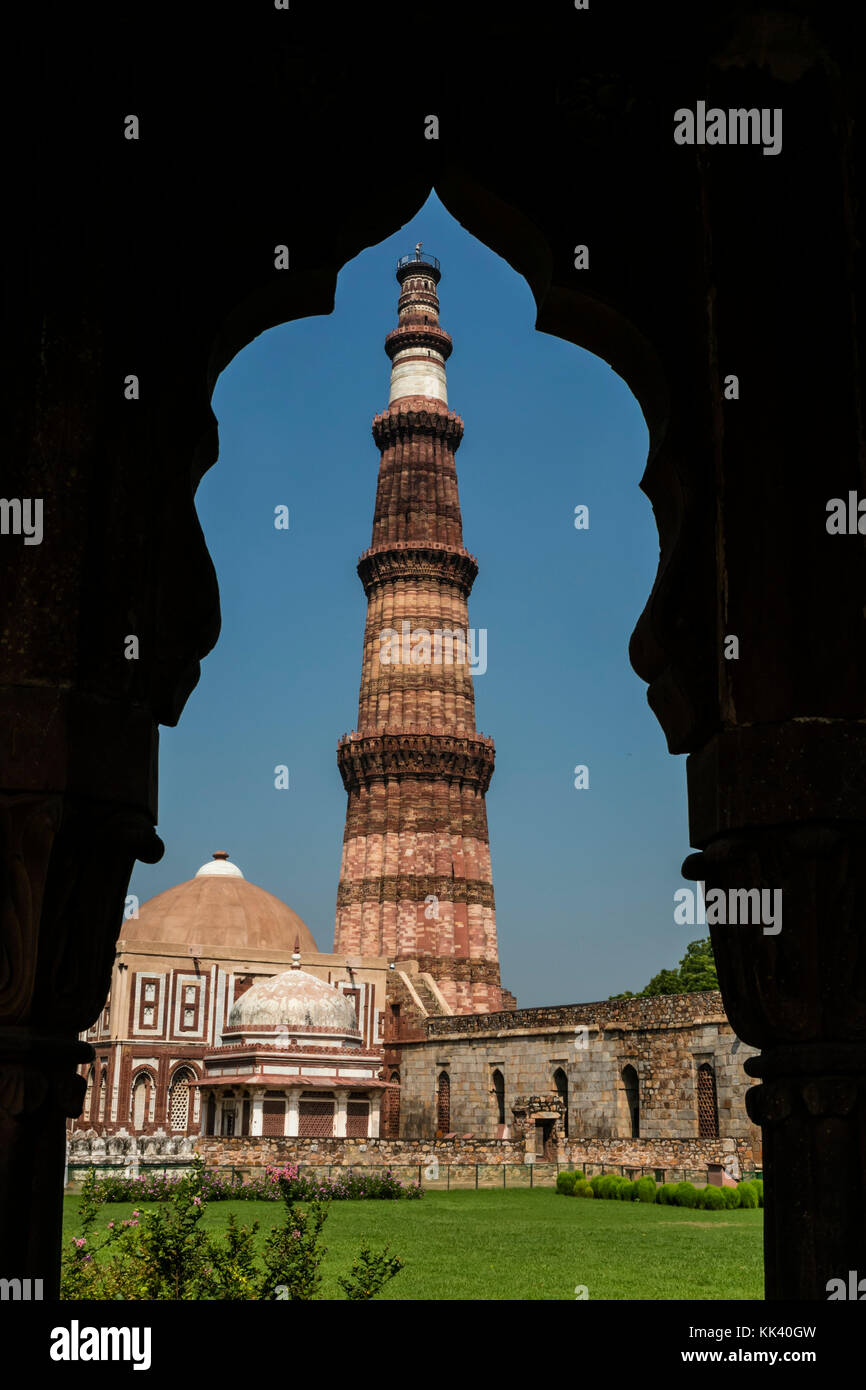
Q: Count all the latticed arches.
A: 4